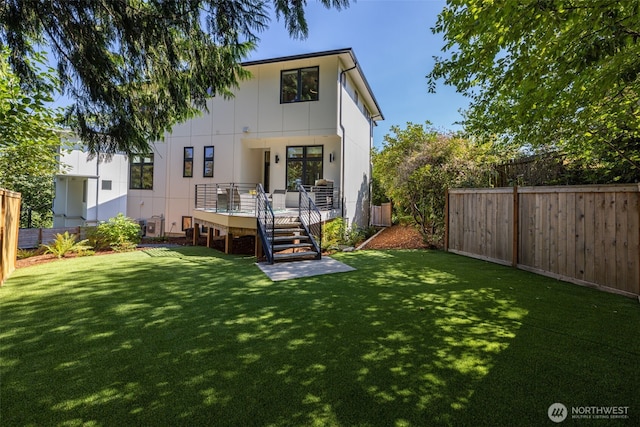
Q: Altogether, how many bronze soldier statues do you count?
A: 0